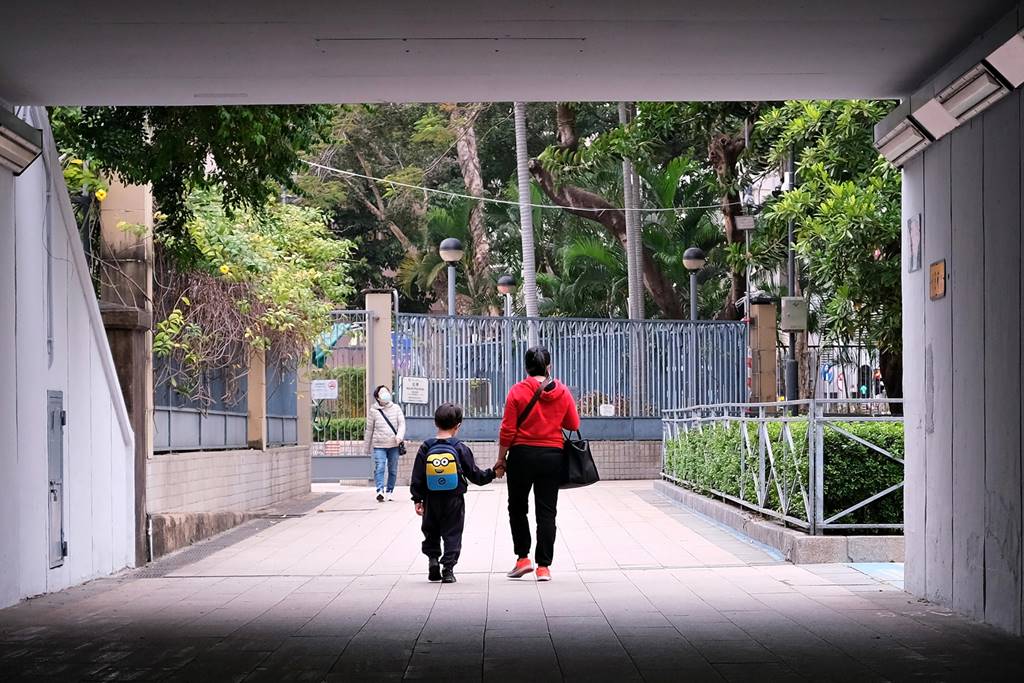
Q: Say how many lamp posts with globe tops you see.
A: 3